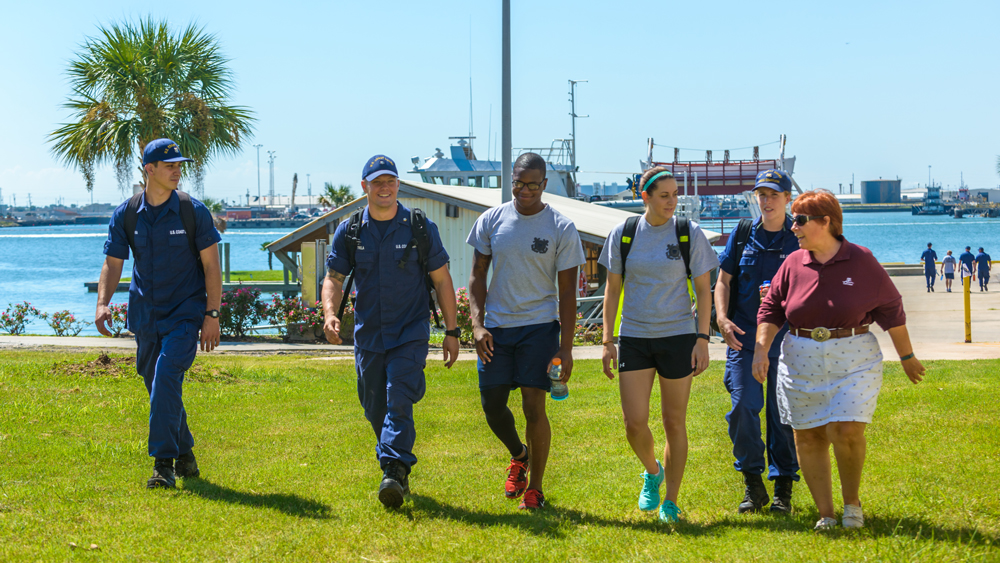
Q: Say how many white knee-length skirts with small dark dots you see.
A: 1